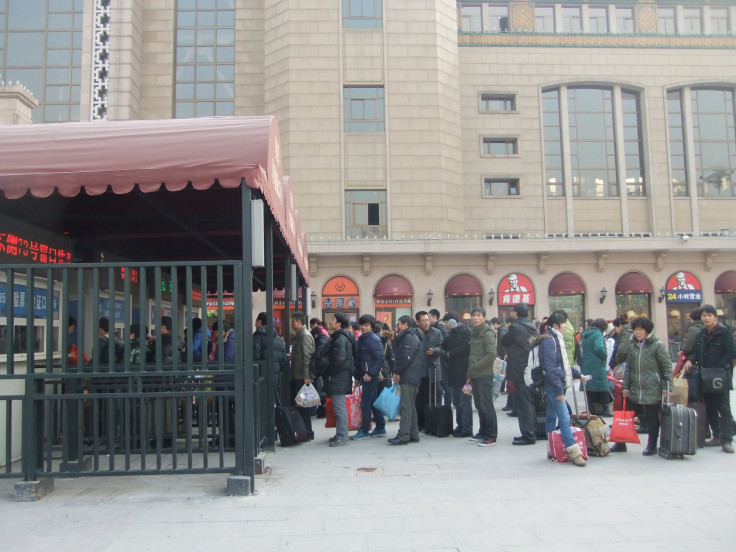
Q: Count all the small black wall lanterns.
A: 5